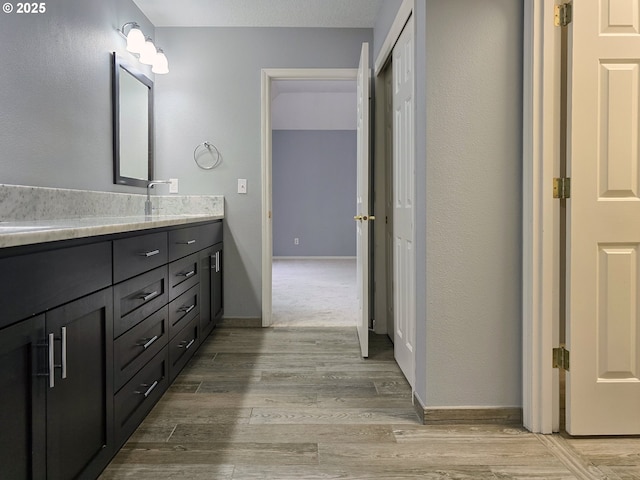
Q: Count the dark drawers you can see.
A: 8